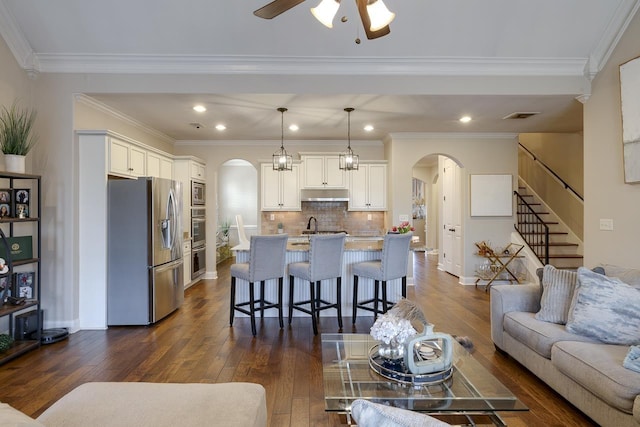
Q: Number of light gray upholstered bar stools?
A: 3